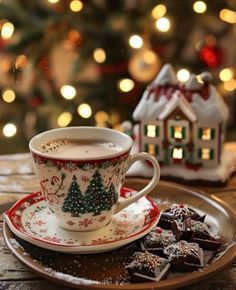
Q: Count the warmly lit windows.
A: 6